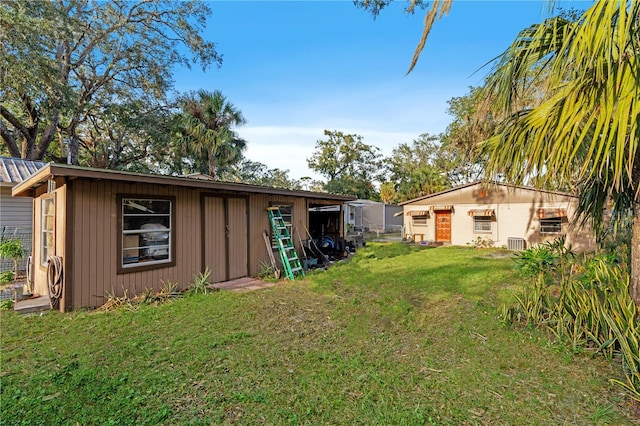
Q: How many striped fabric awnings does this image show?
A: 4